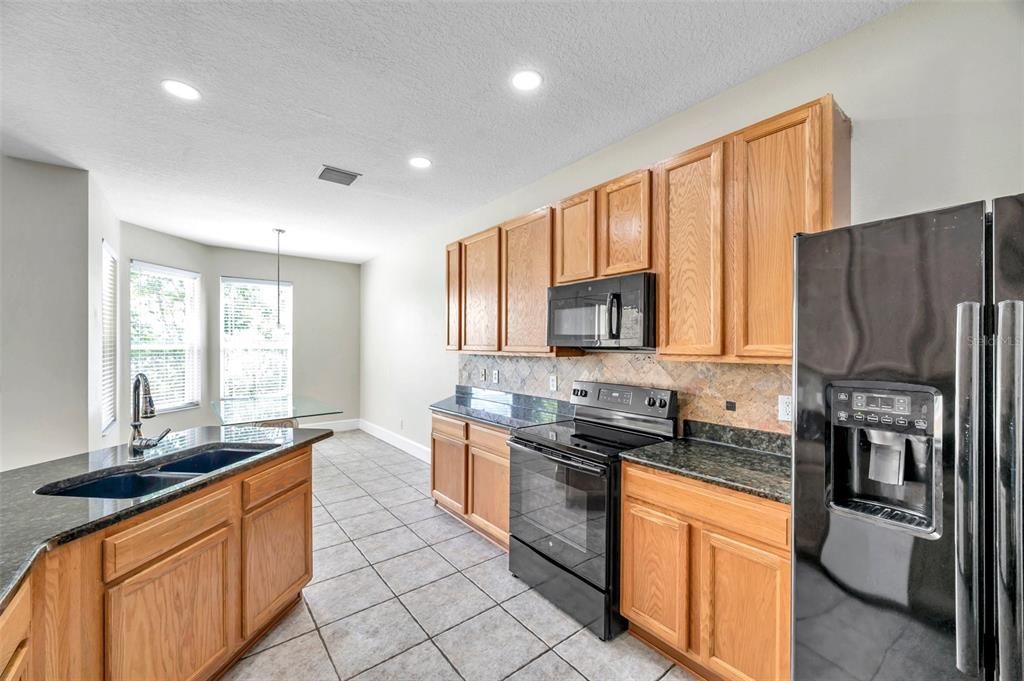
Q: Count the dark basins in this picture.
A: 2